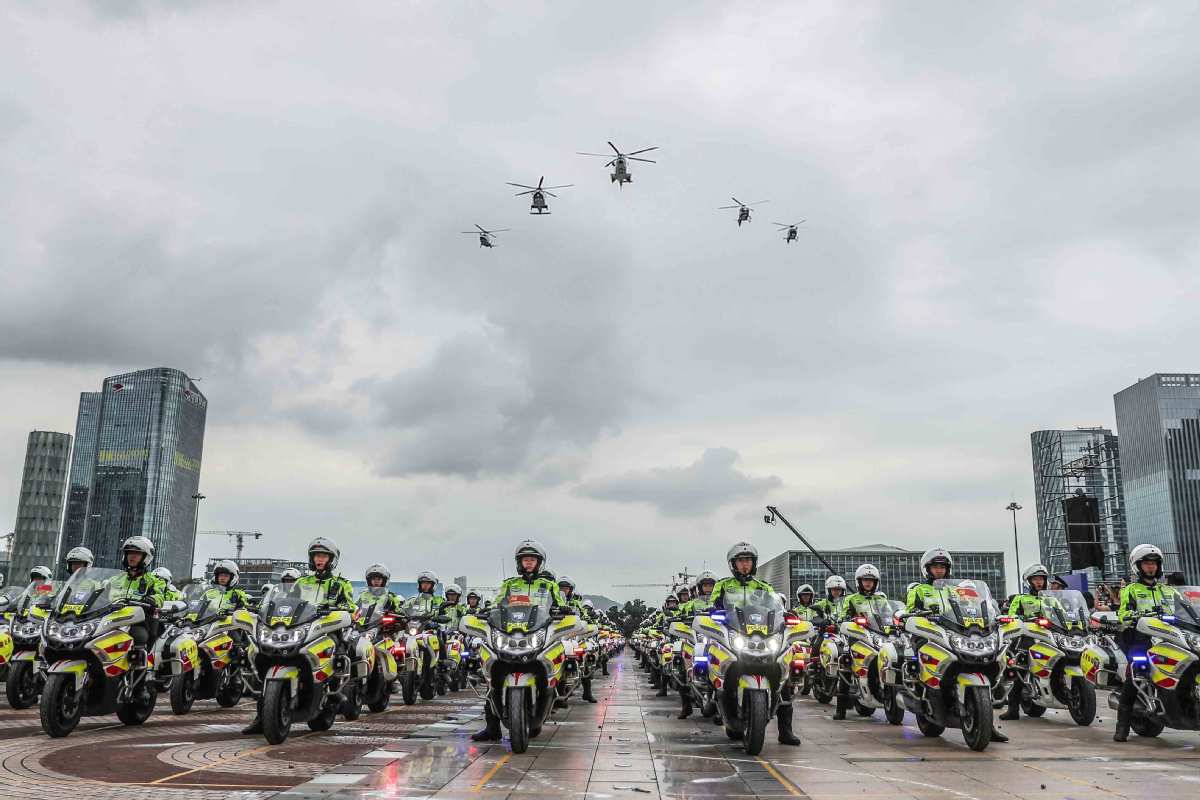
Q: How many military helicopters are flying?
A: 5